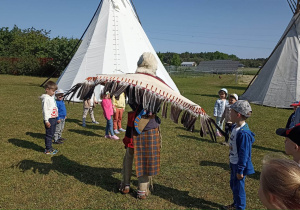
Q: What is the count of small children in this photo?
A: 11